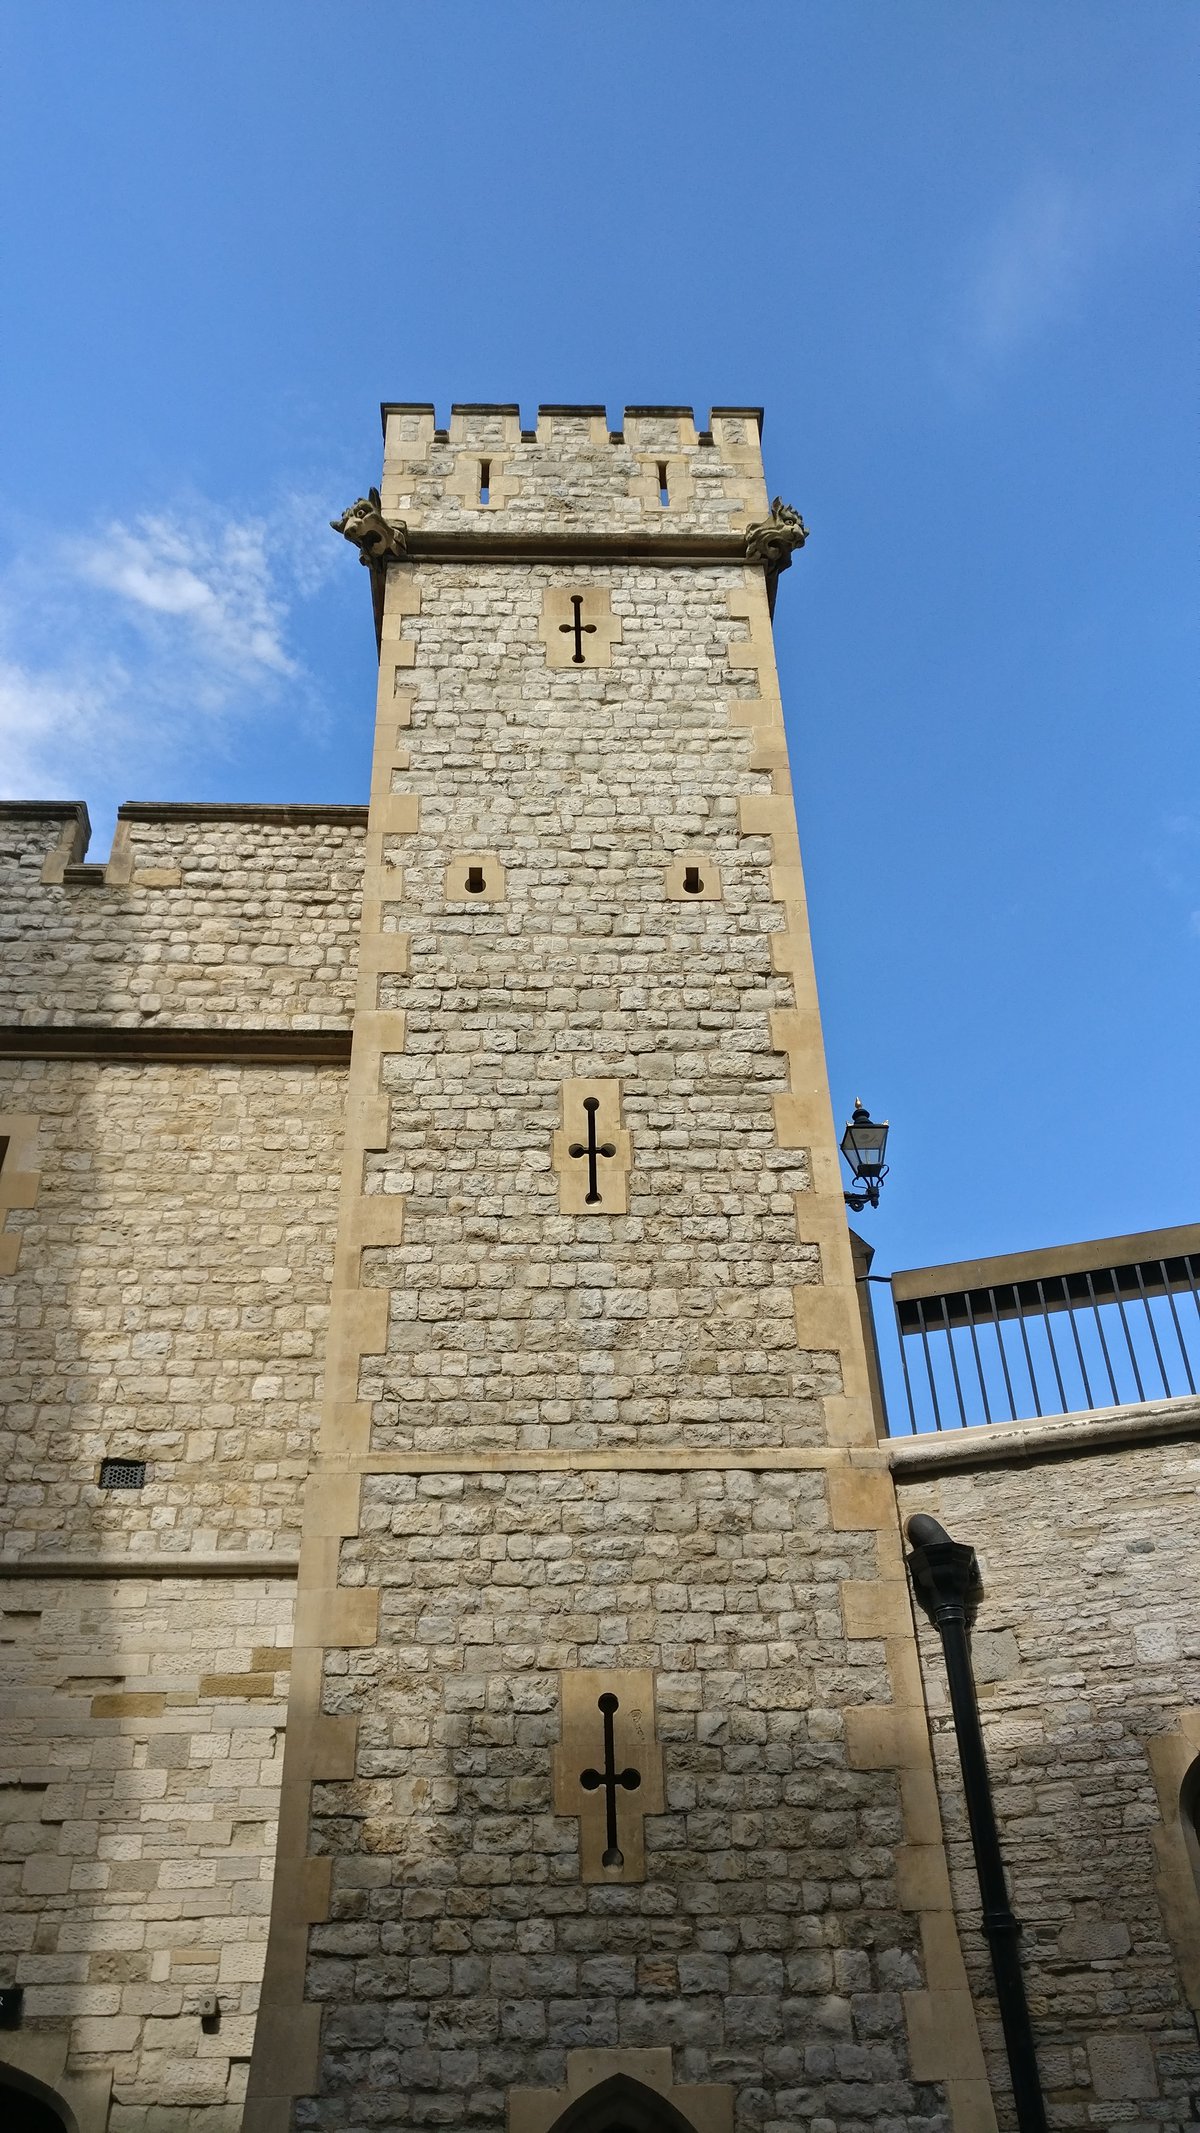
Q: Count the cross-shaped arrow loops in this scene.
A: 3